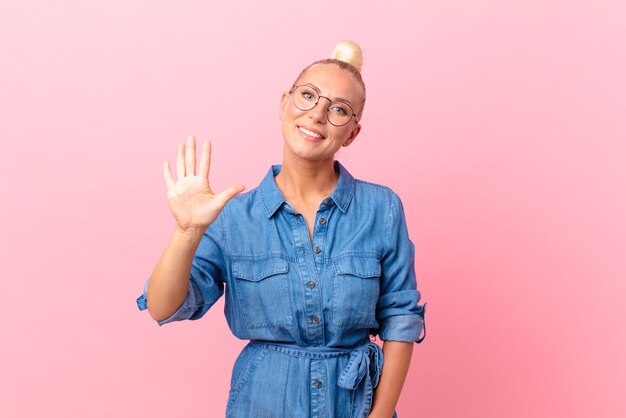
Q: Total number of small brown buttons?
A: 6